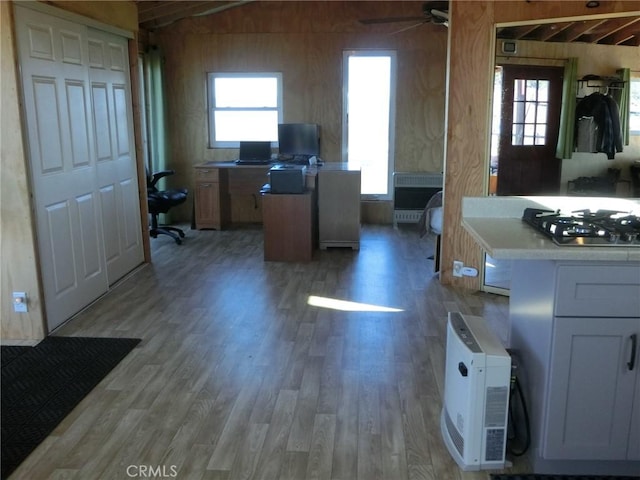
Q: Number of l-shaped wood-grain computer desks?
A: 1